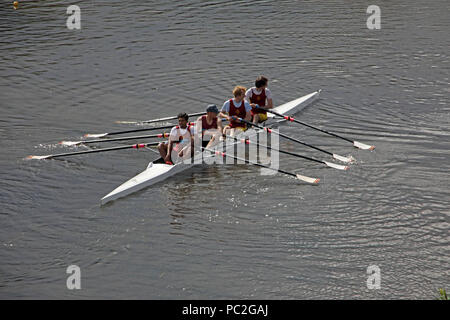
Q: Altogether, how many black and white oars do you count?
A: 8